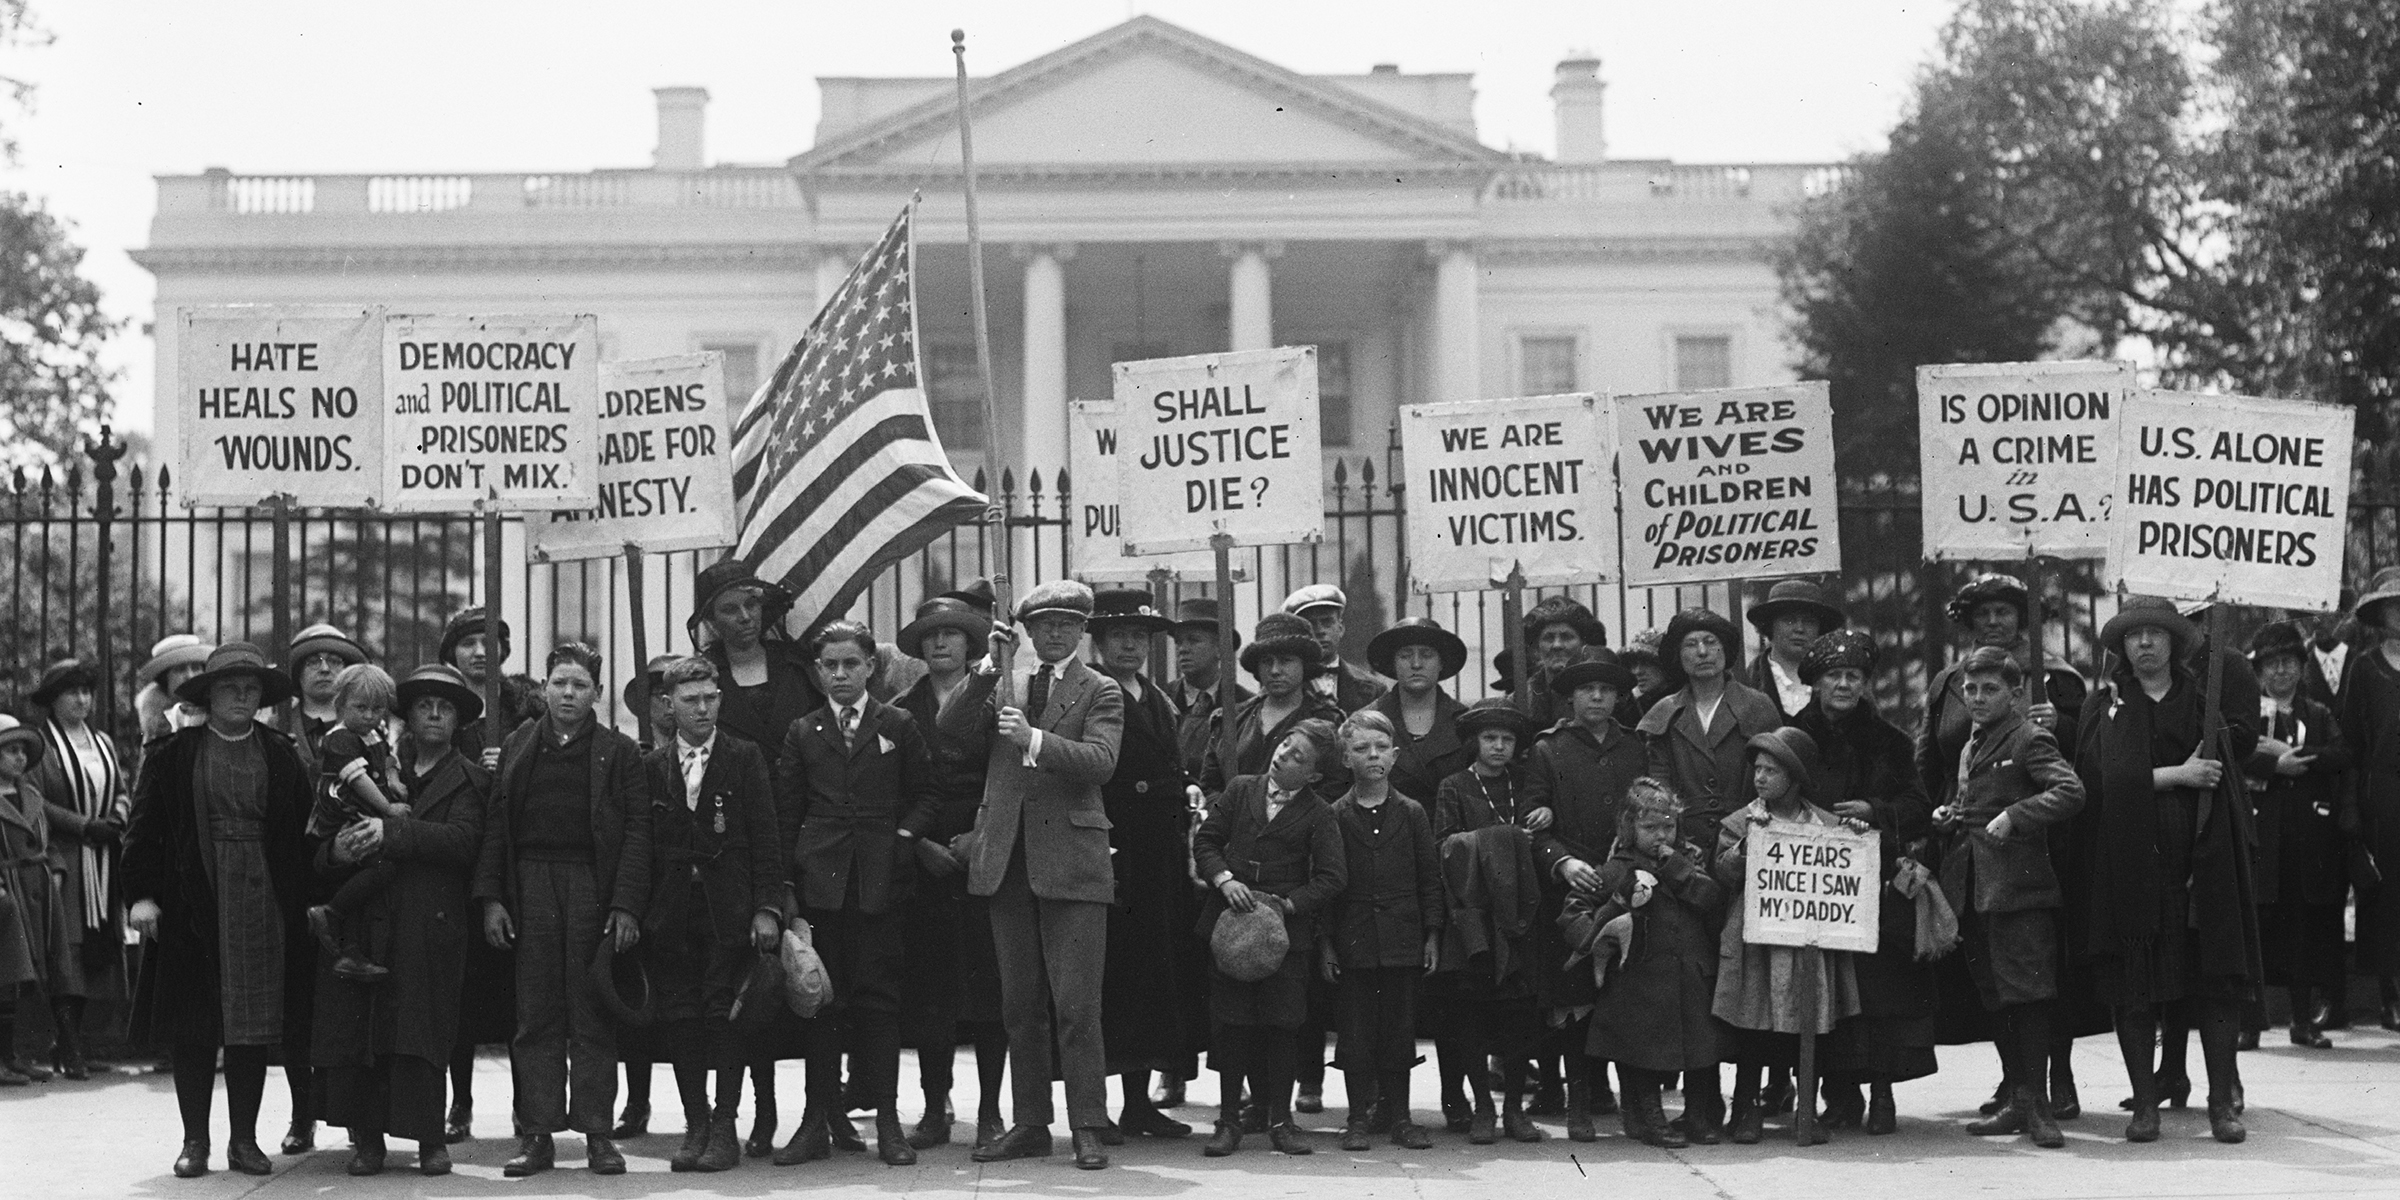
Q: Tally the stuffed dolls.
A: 1